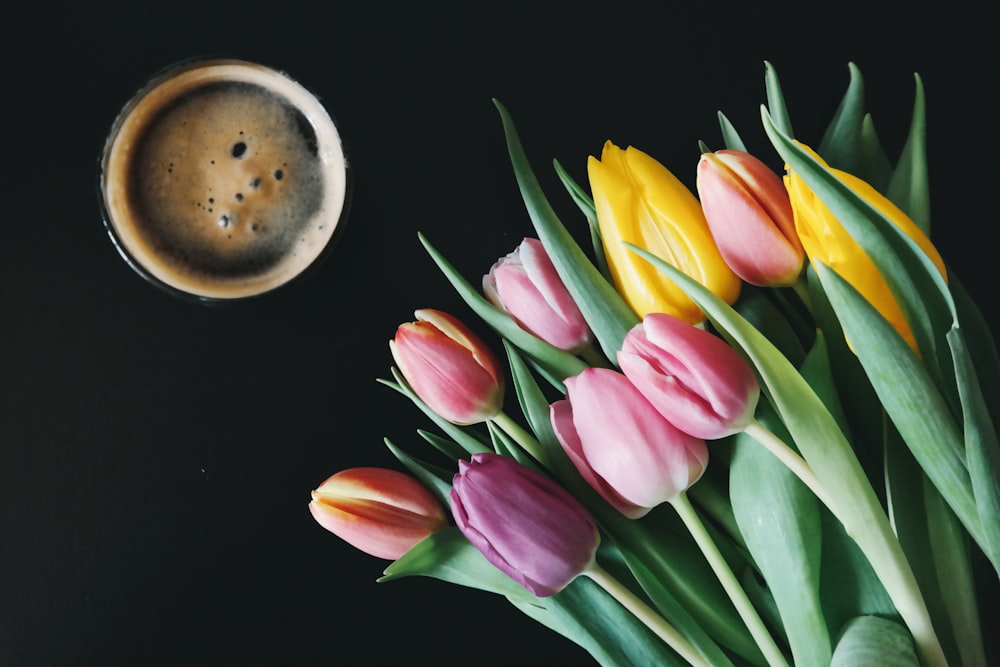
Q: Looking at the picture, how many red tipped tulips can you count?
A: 3